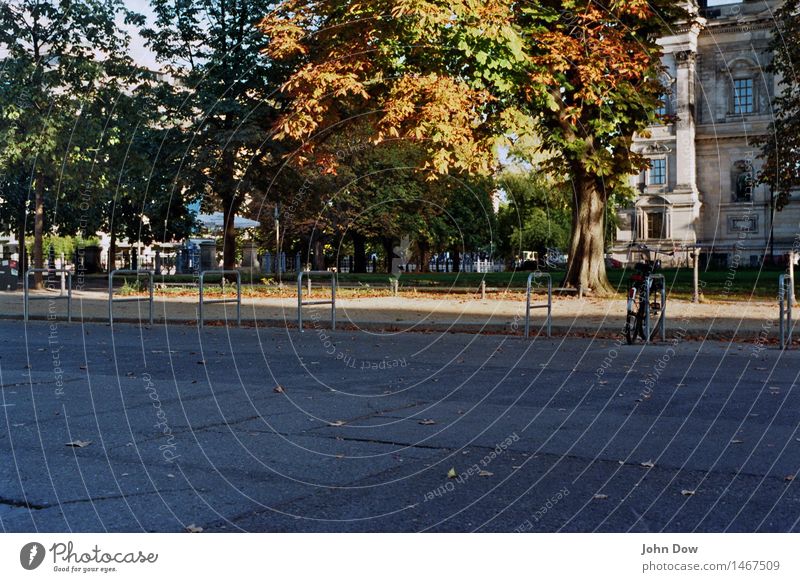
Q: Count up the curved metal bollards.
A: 7